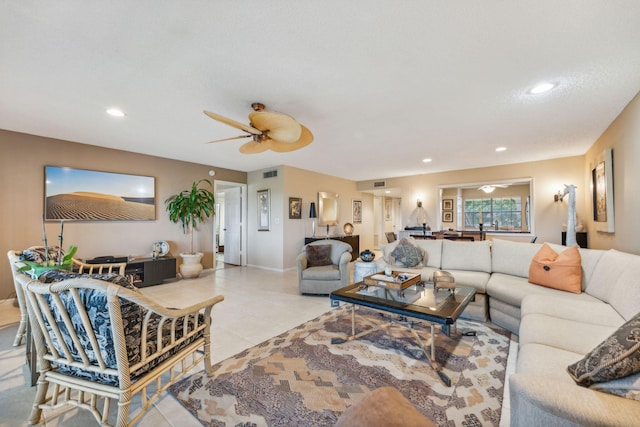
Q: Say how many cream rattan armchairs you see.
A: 2